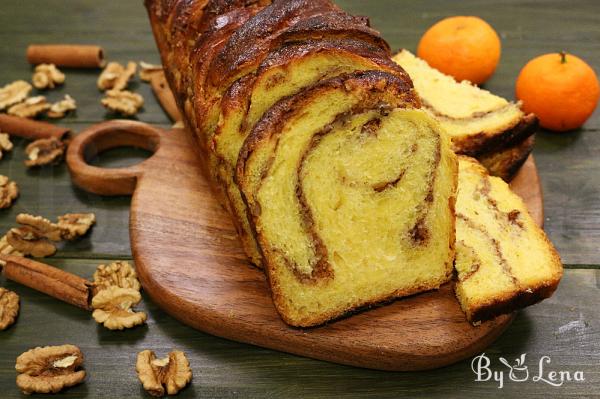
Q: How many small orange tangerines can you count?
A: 2